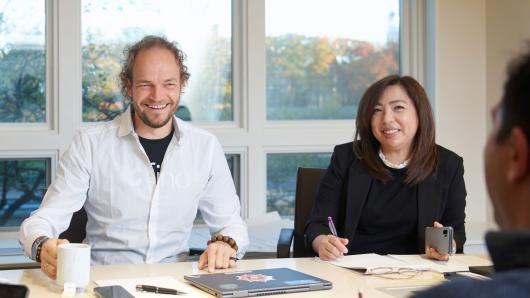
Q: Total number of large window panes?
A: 3